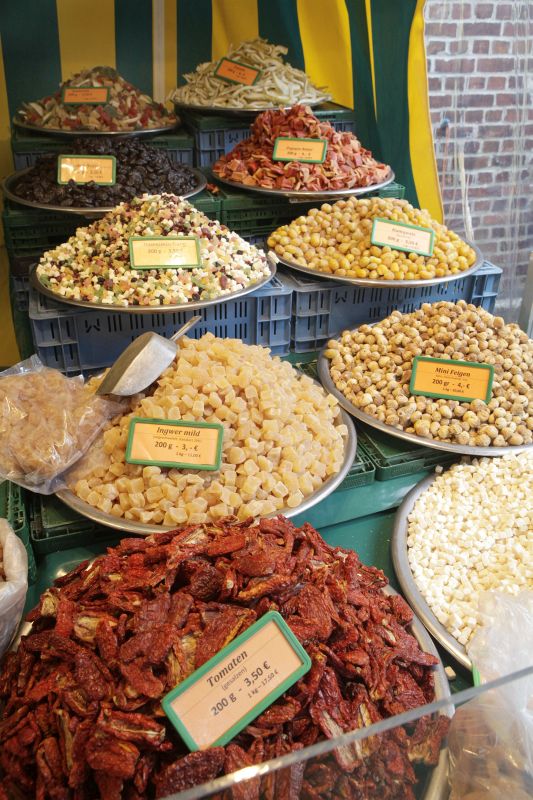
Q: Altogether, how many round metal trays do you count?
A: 10